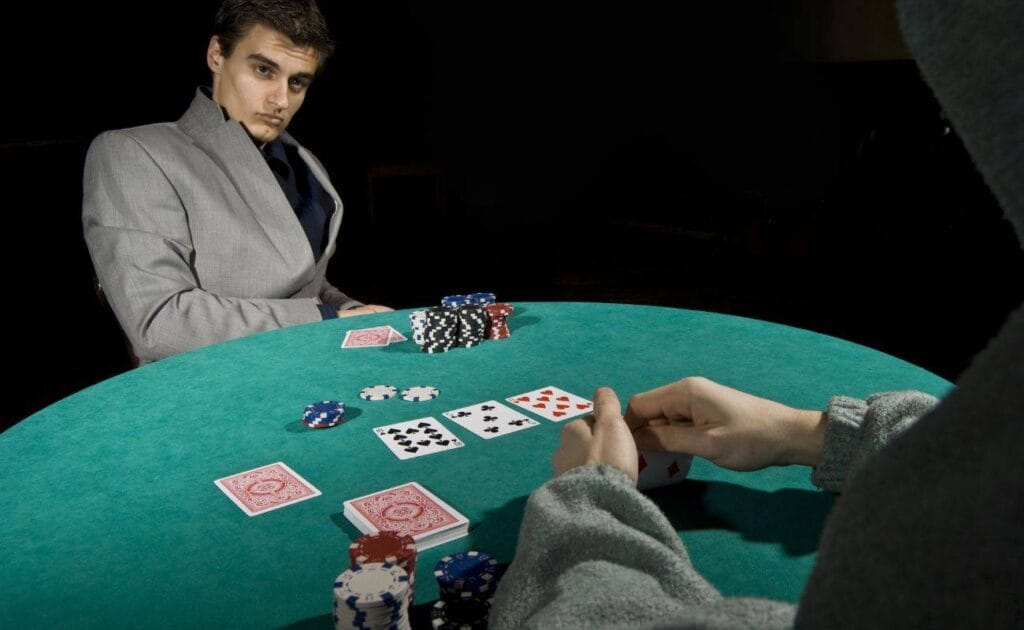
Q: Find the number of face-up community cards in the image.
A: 3